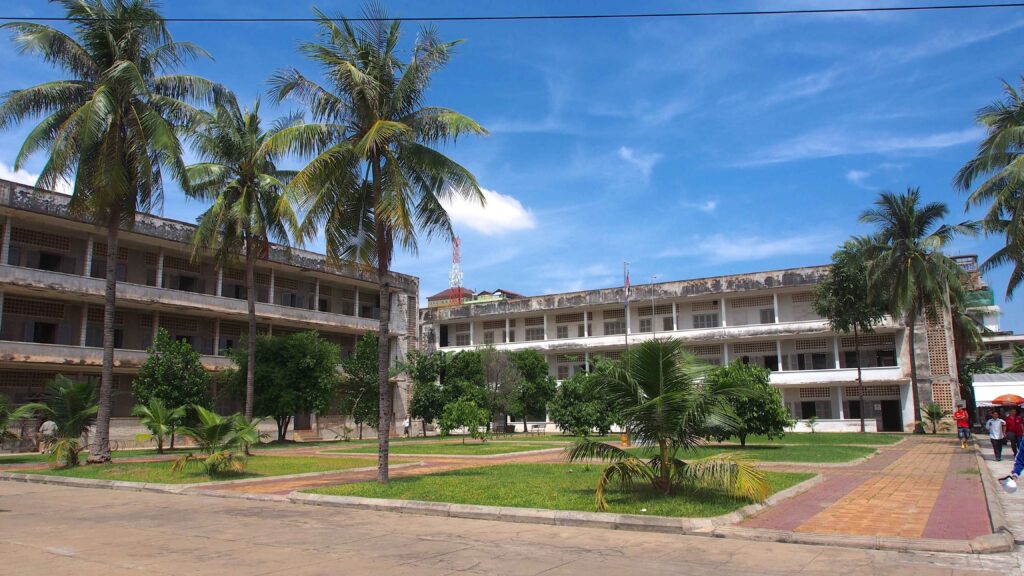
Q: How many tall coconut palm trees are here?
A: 5